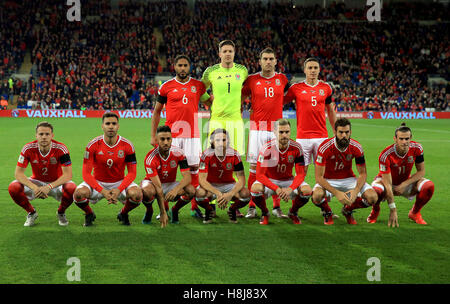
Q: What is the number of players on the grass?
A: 11